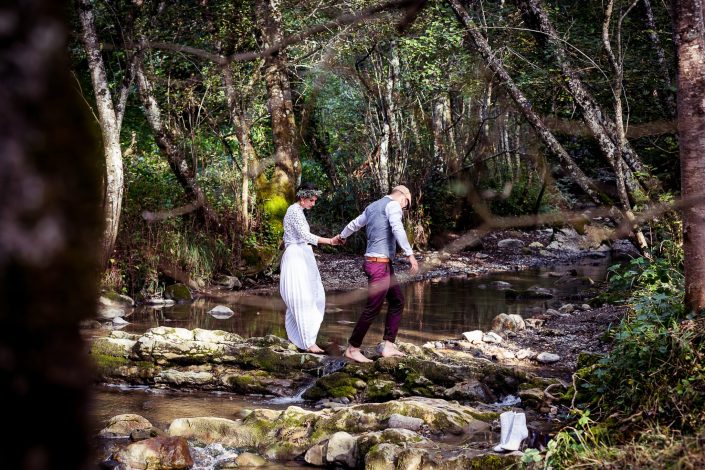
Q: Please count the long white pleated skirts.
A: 1